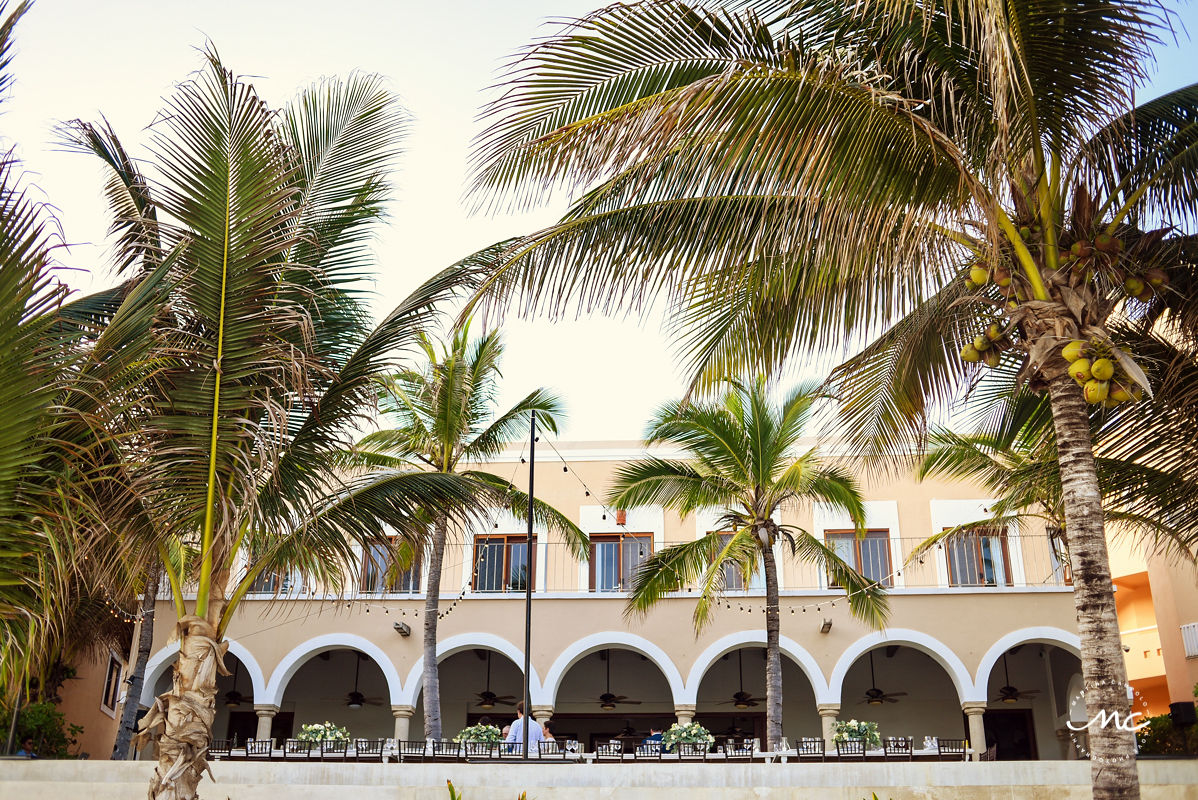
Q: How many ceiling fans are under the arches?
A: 7